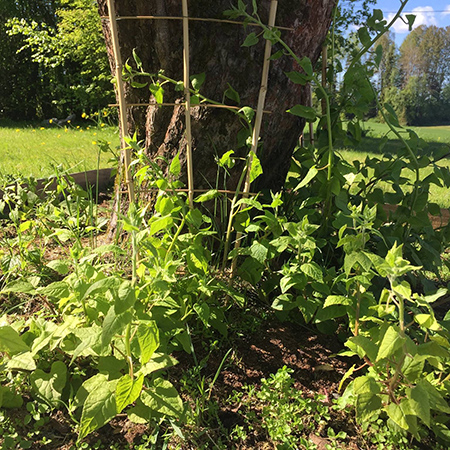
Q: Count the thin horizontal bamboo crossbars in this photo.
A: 3